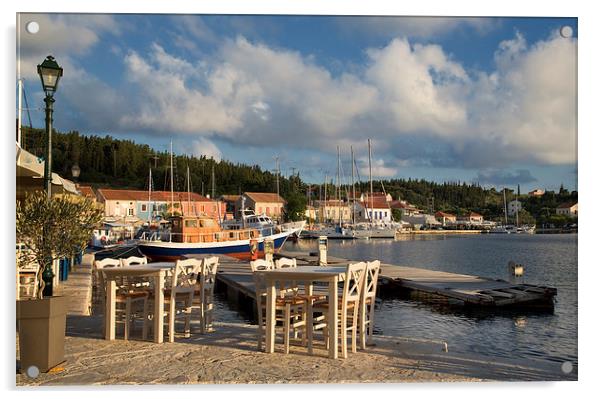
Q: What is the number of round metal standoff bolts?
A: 4